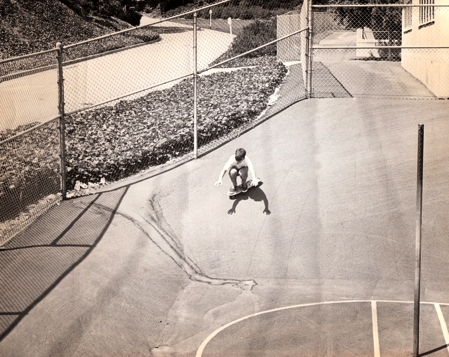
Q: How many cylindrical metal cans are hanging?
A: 0